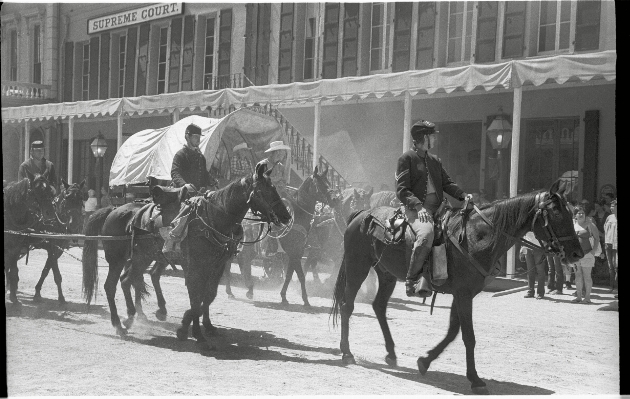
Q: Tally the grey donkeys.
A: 0